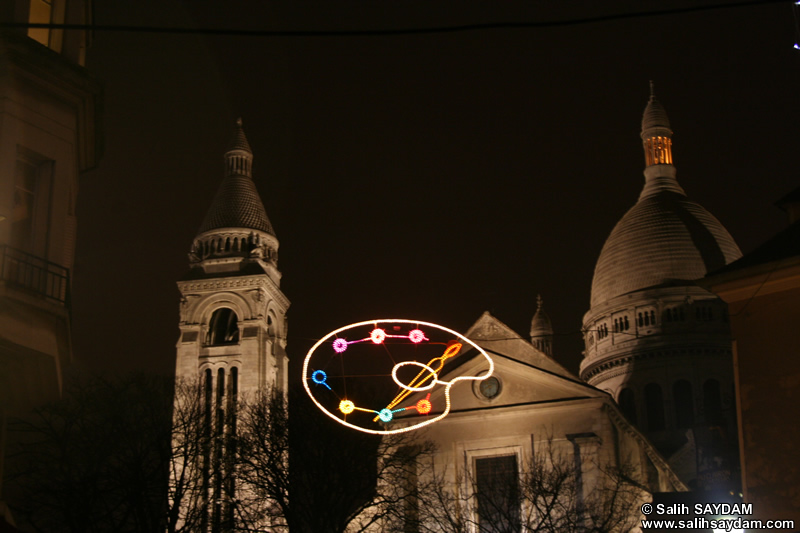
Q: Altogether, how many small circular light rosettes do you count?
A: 7